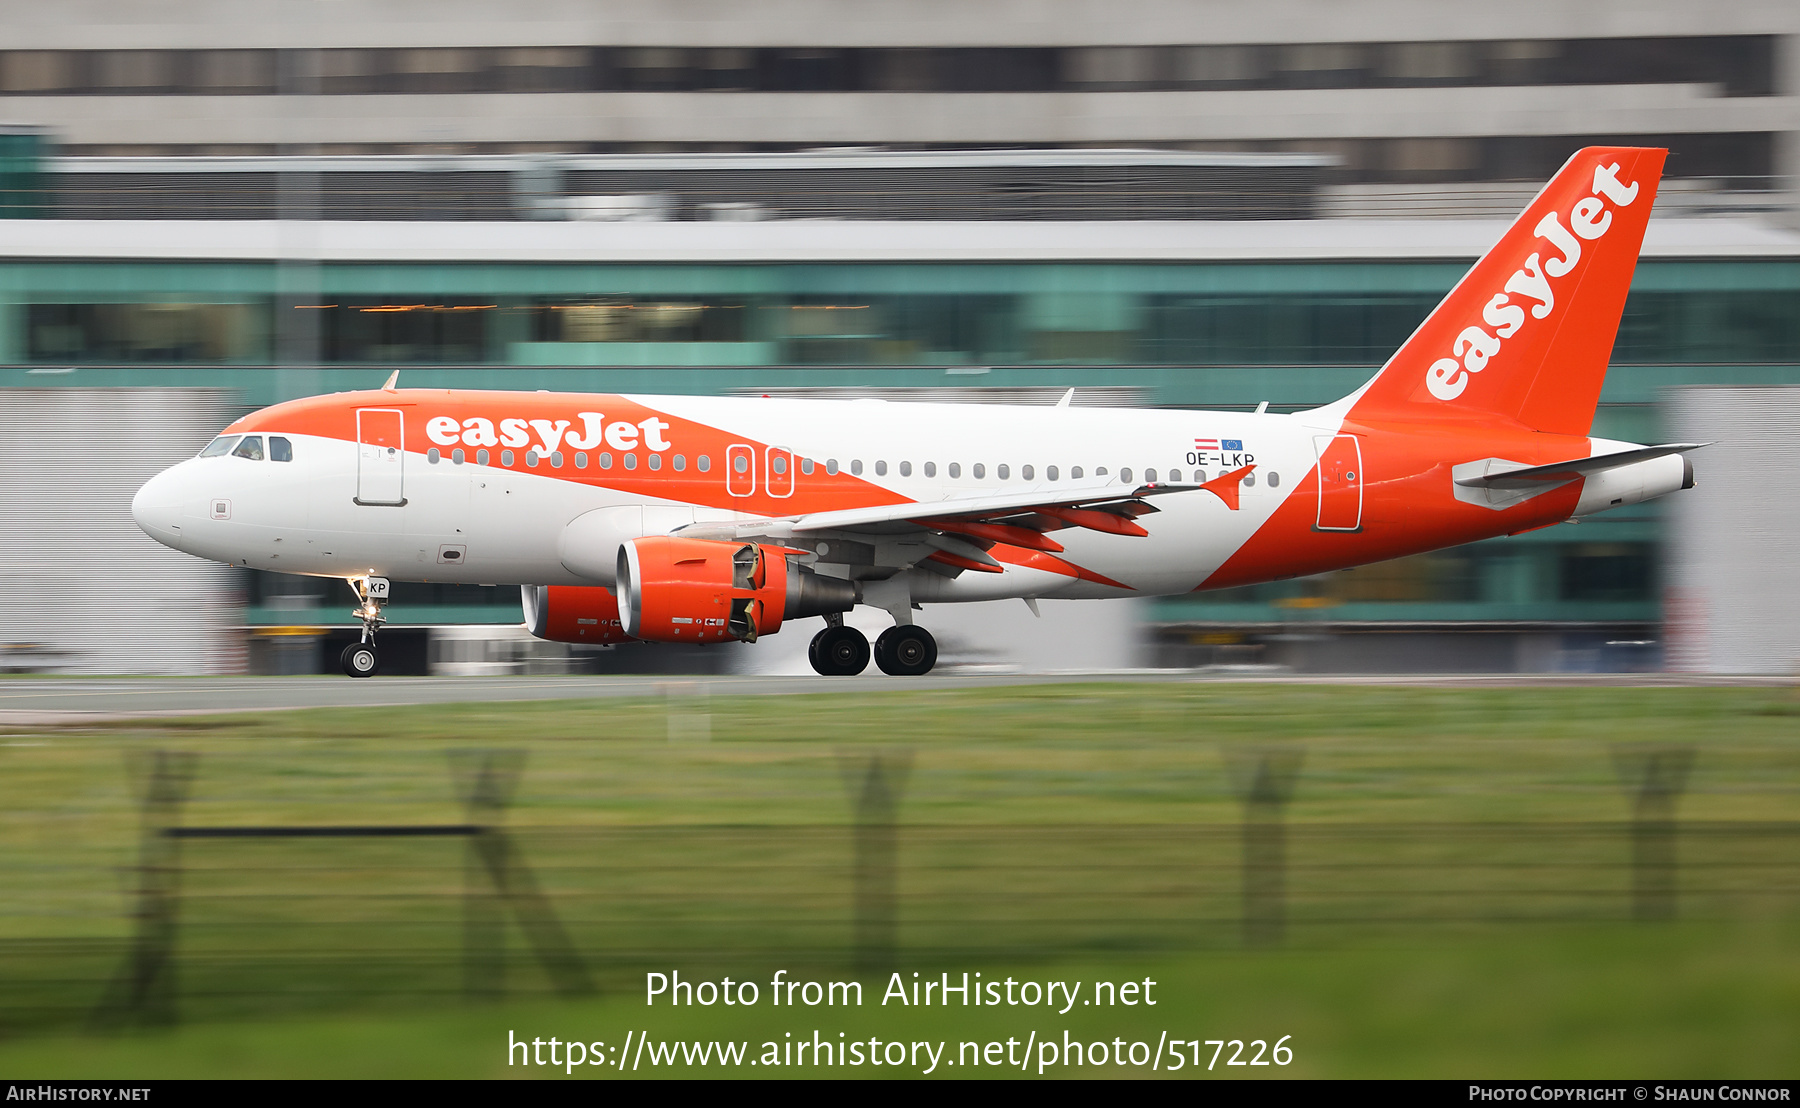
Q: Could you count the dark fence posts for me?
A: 5